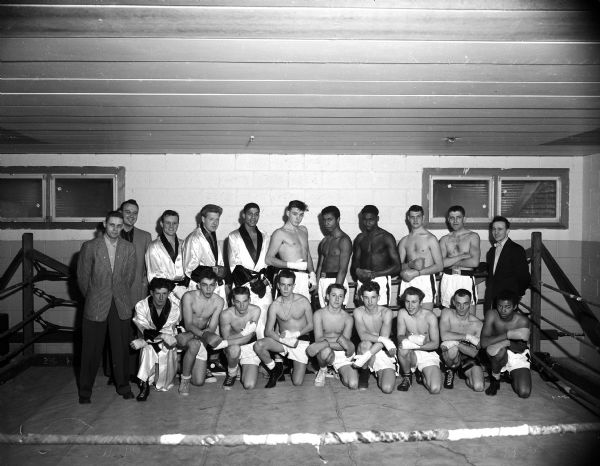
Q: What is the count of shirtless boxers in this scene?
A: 13